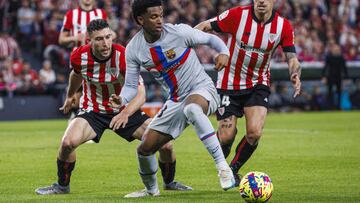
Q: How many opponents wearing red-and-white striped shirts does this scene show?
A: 3